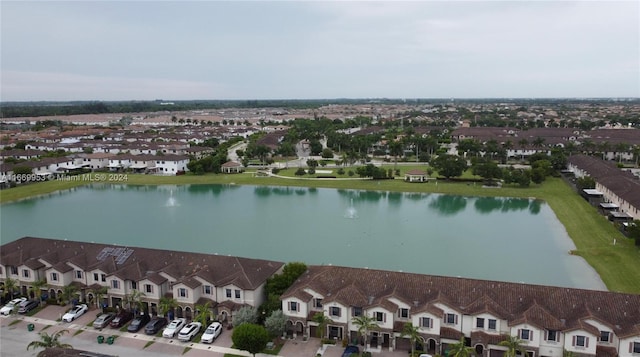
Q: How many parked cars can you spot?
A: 12